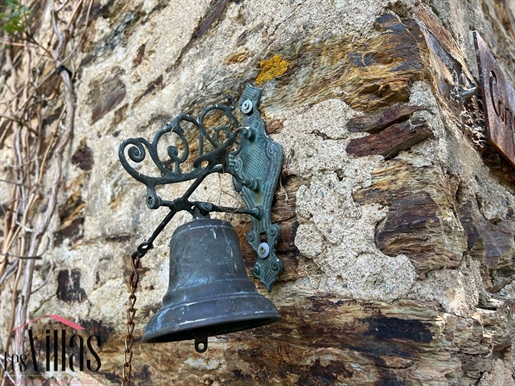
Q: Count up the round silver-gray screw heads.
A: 2